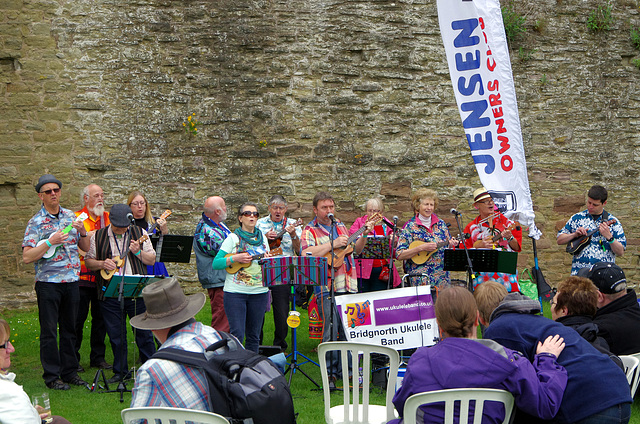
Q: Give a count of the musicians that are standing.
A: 12